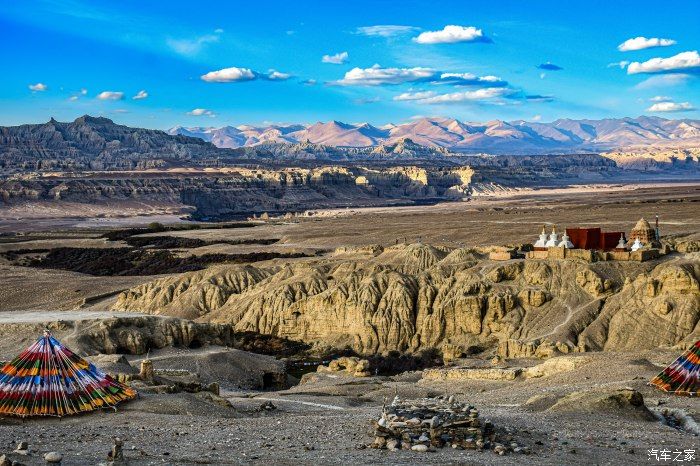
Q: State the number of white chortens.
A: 5